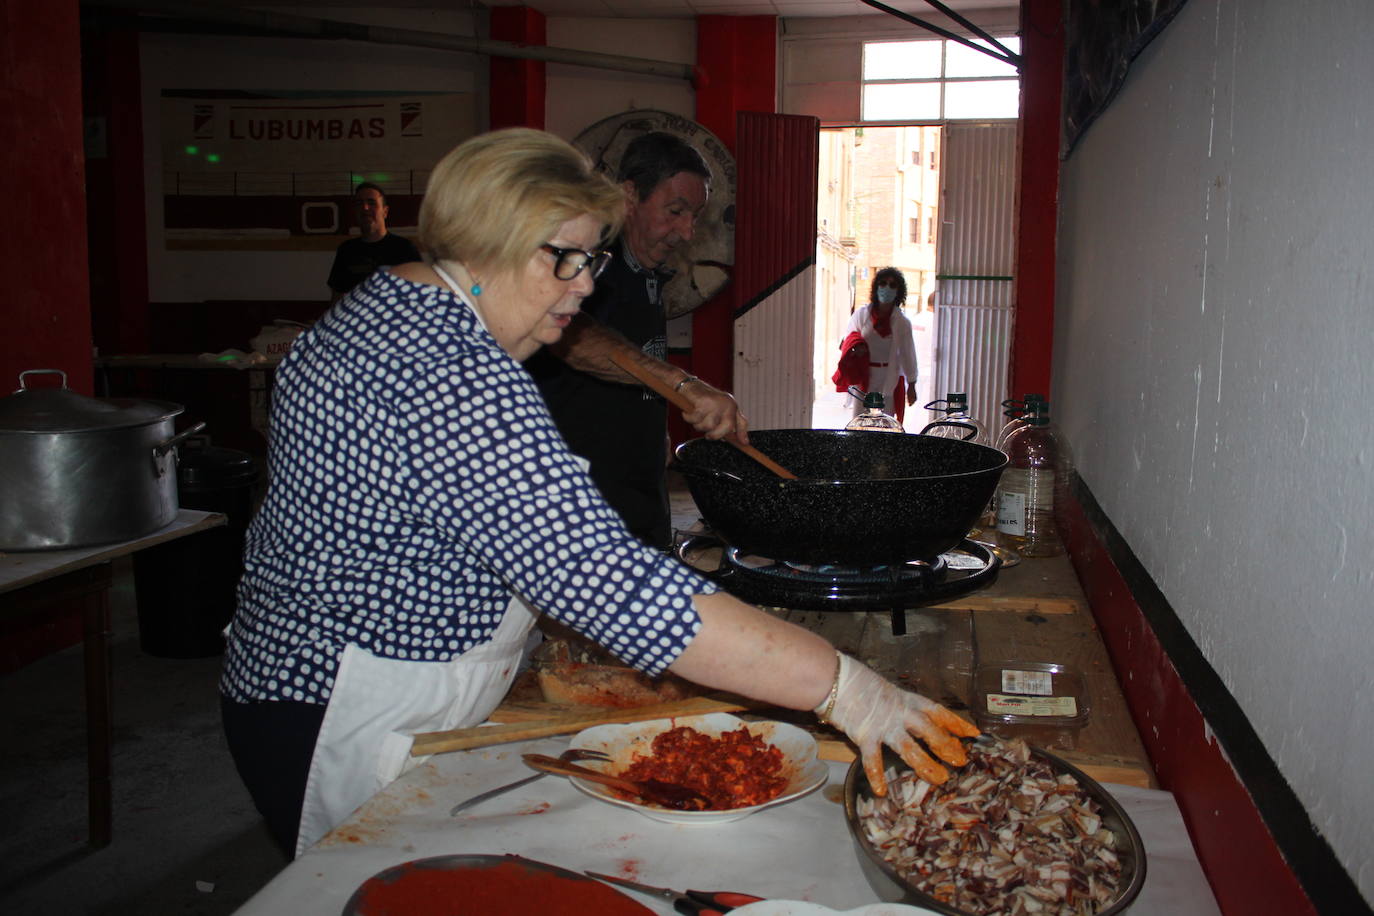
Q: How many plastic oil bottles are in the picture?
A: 4